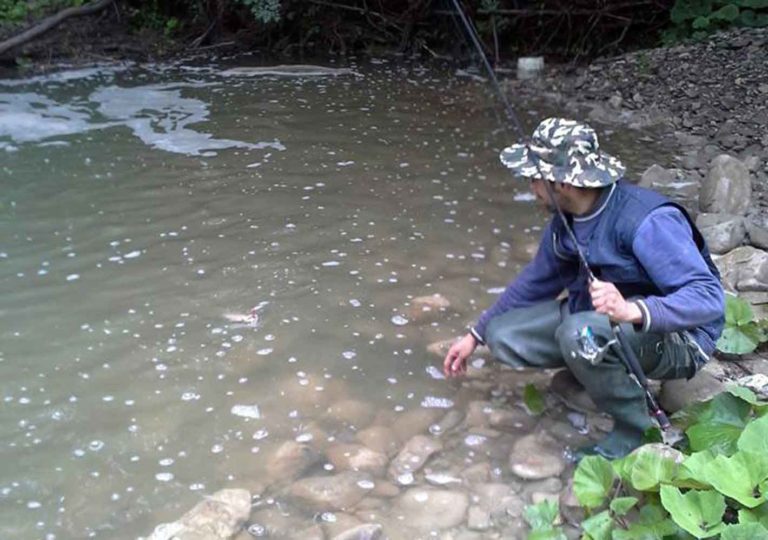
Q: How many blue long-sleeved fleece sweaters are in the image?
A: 1